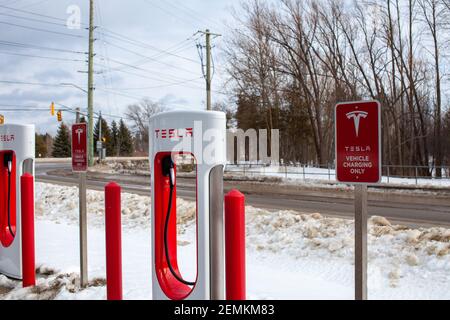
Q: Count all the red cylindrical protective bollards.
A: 3